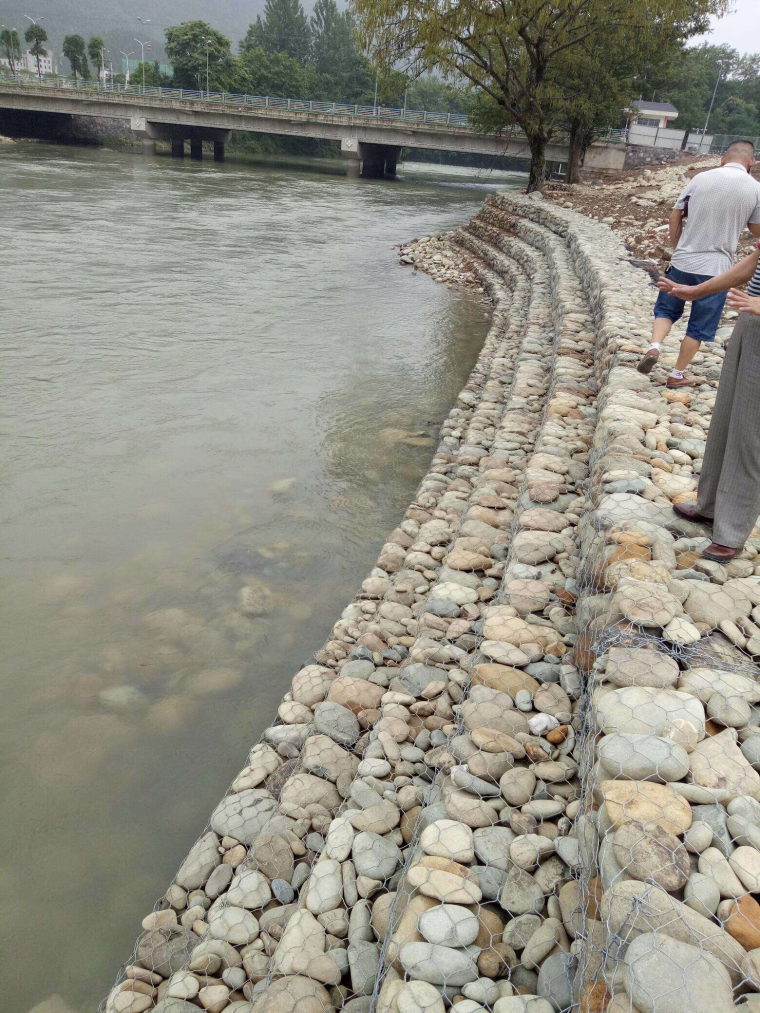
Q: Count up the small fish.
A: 0